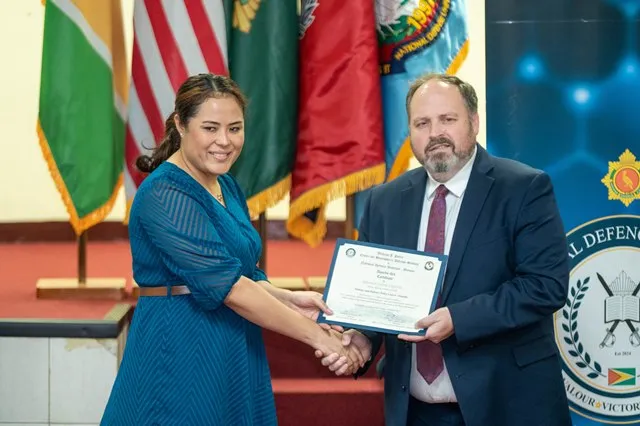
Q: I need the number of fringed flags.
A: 5